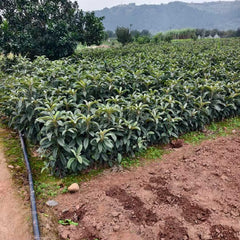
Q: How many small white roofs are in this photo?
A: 3